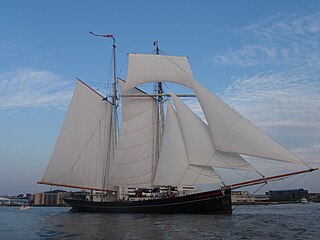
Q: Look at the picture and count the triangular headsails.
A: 3